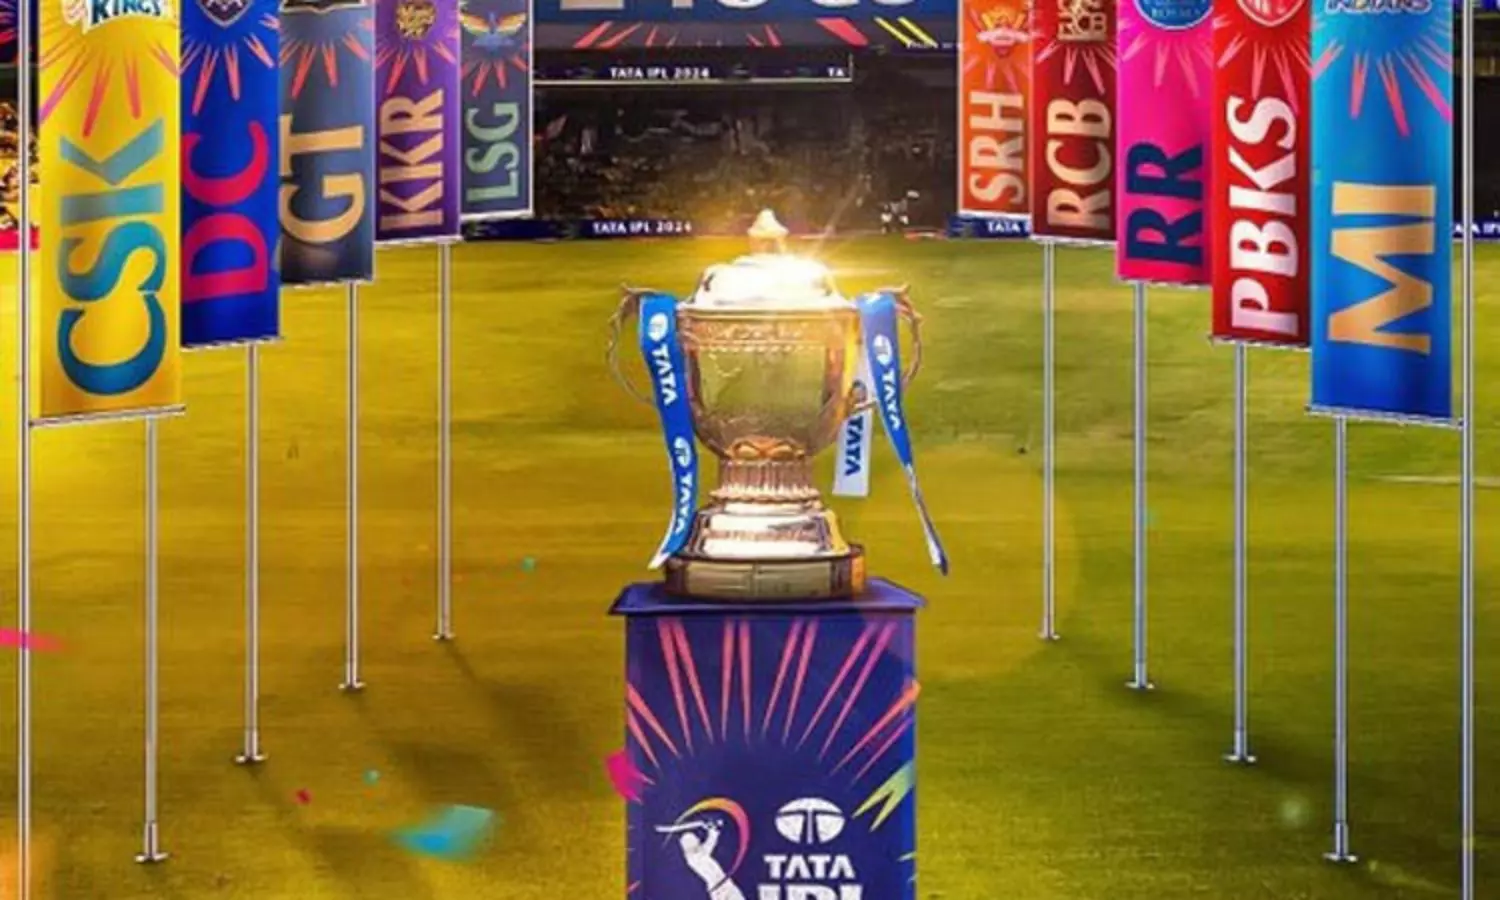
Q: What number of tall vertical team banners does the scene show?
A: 10